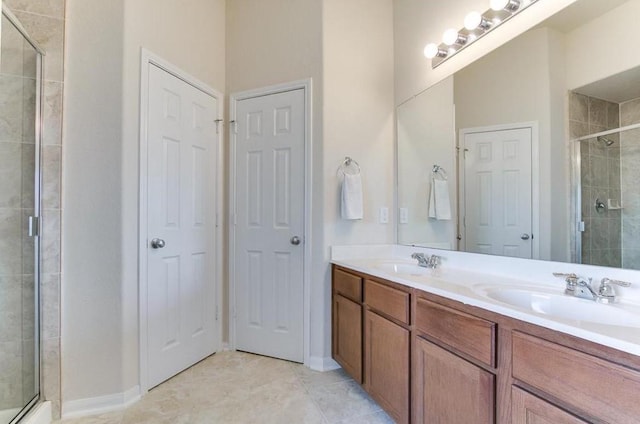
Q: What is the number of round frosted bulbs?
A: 4